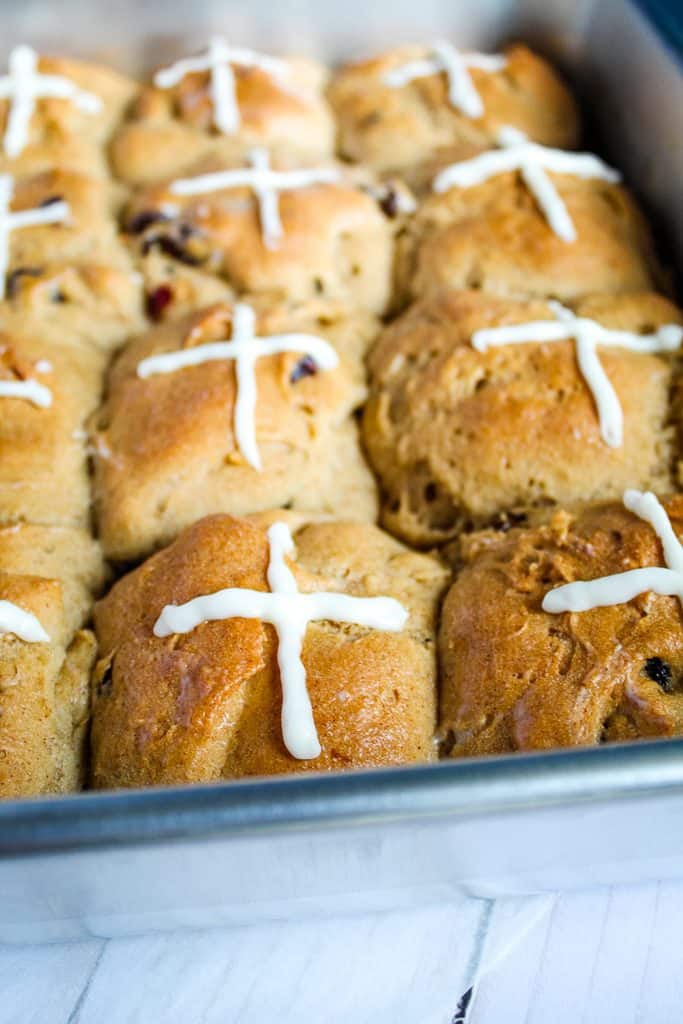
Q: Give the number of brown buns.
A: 12